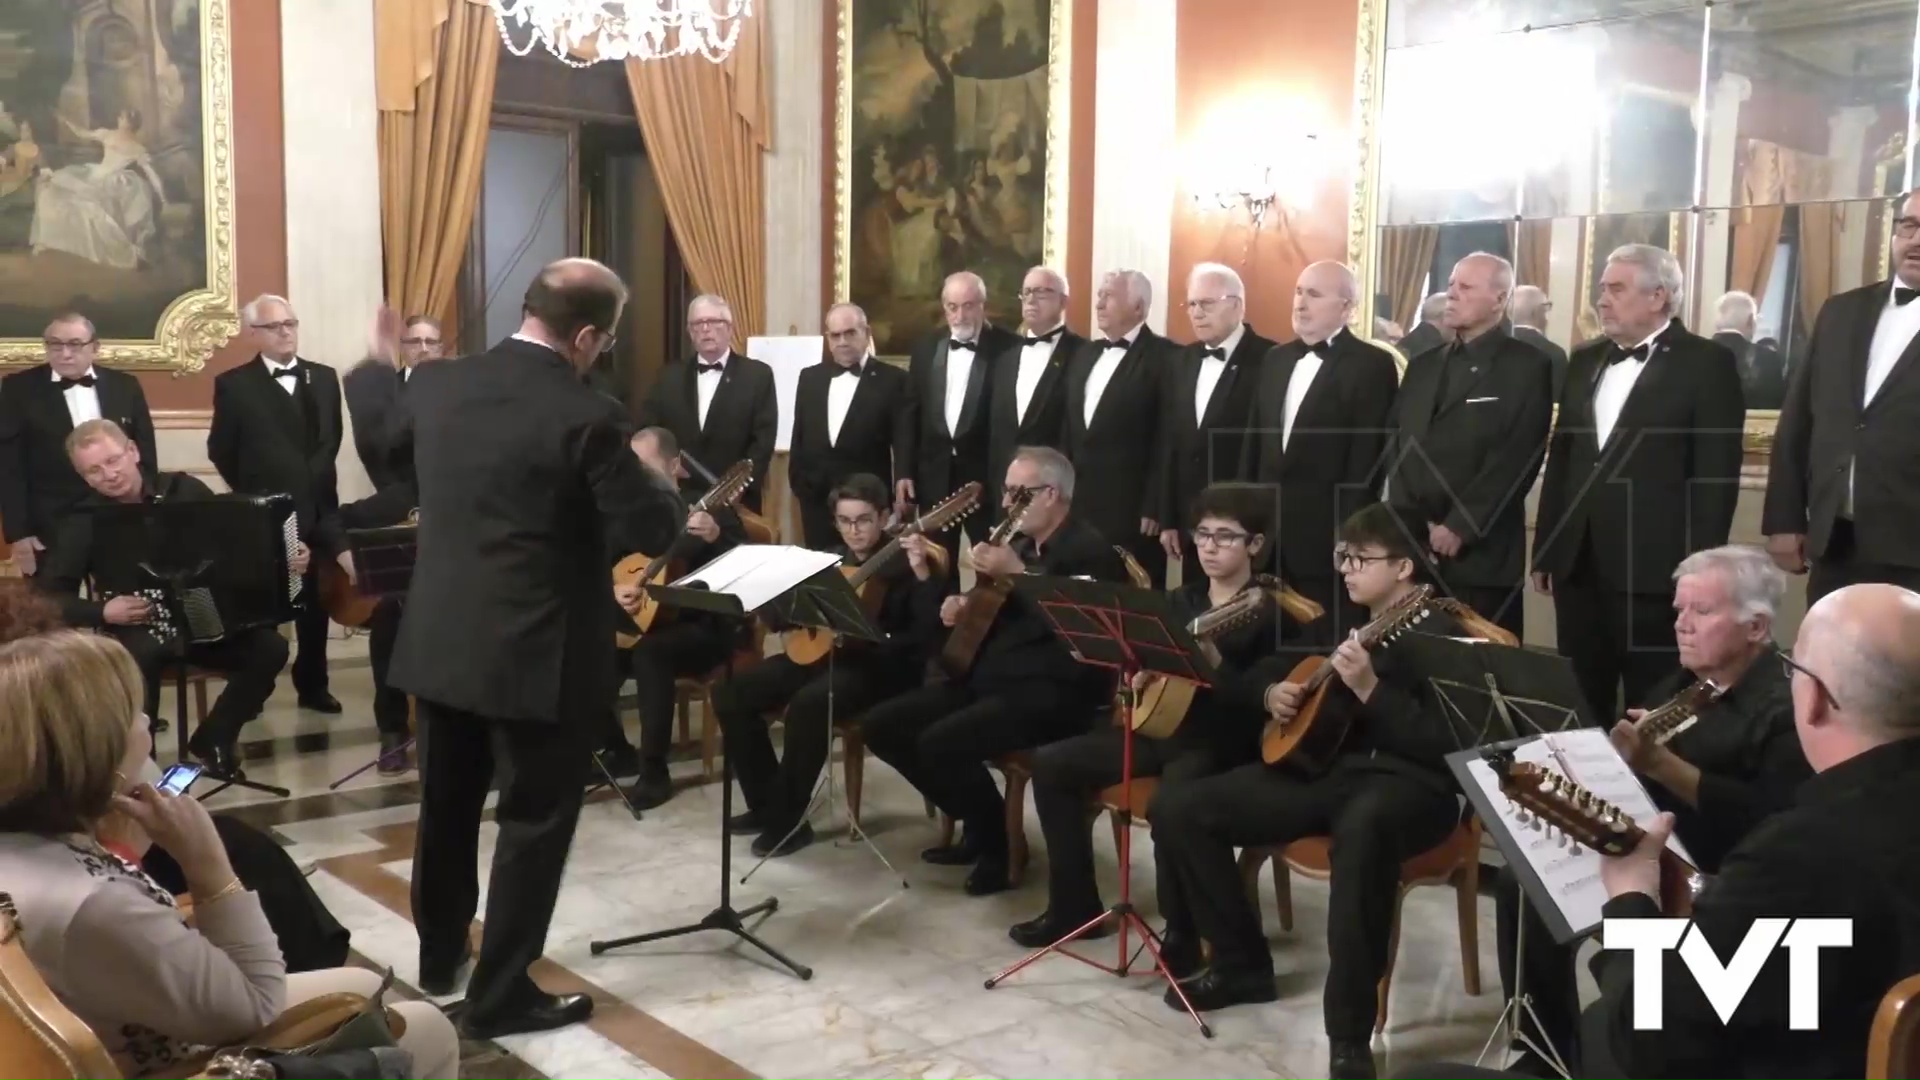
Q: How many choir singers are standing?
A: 13